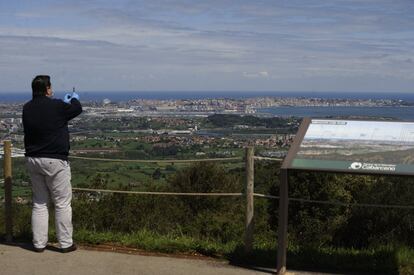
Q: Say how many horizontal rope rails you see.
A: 2